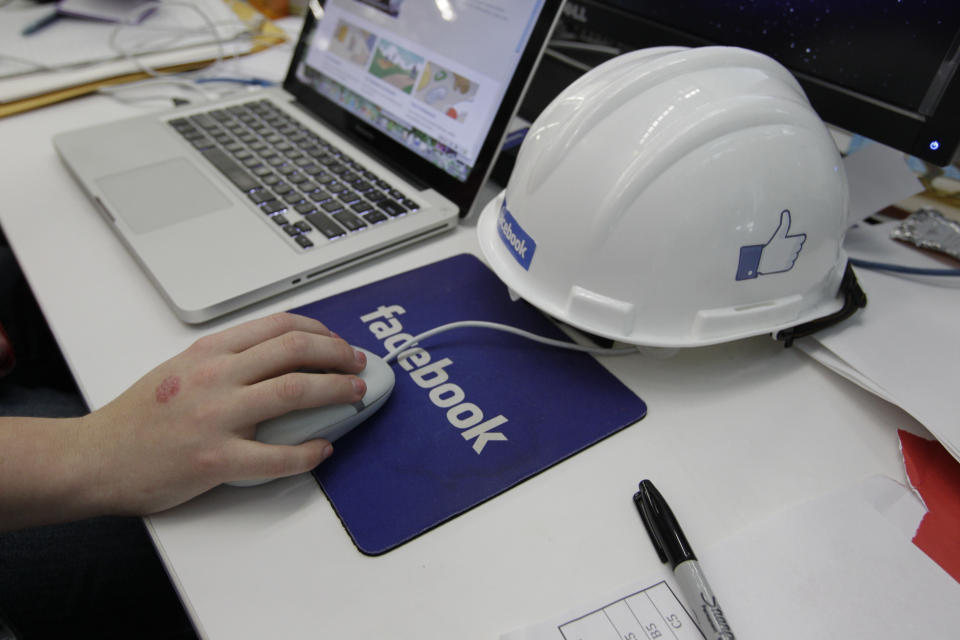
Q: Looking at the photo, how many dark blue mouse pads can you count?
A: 1